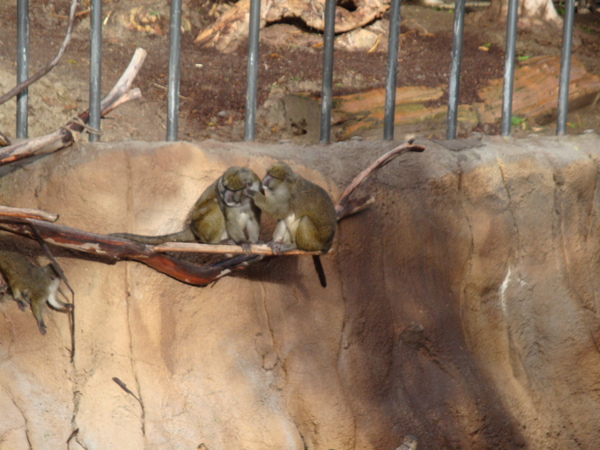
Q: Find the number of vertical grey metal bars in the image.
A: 9